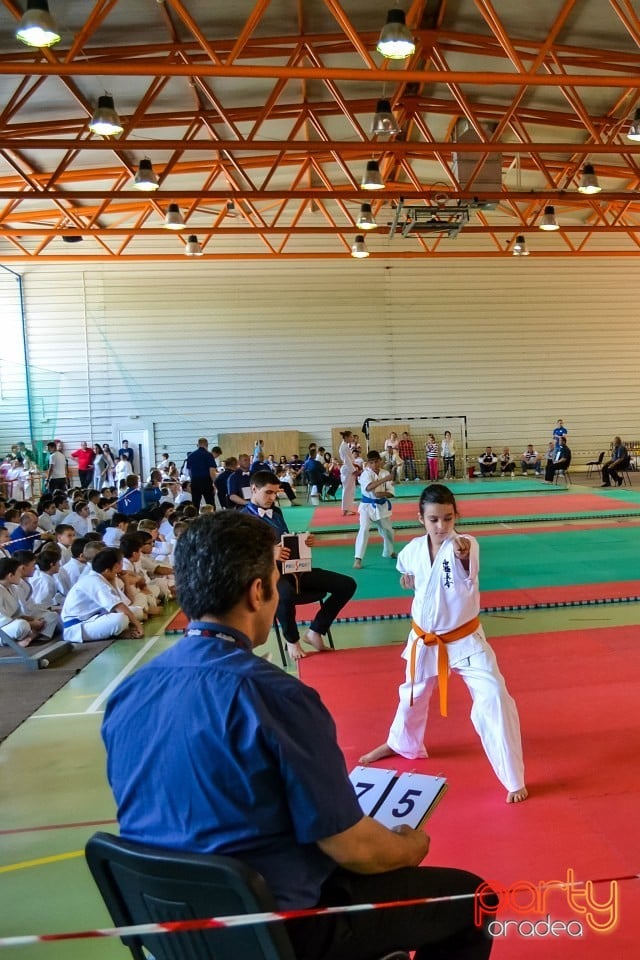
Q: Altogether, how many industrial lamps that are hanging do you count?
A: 14